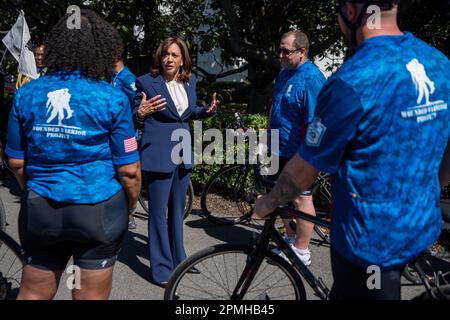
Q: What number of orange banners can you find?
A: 0